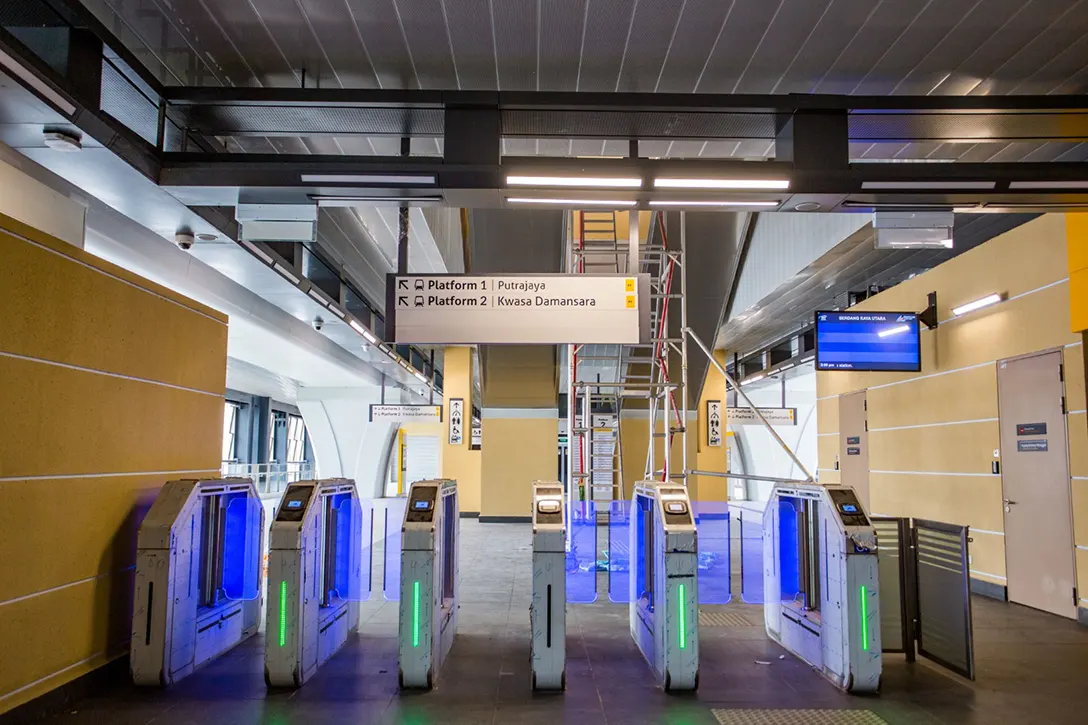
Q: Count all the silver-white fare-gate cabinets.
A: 6